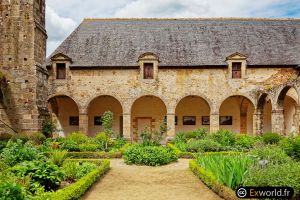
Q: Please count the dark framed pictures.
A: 6